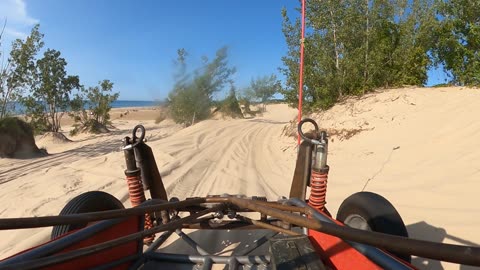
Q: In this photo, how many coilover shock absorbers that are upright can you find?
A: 2